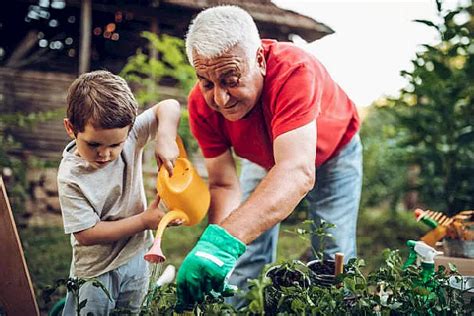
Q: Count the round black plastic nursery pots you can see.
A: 2